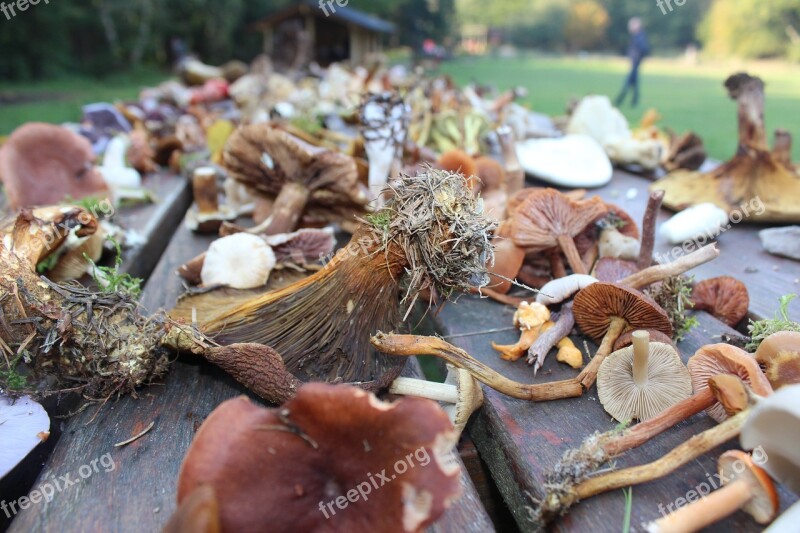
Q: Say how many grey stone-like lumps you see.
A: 1